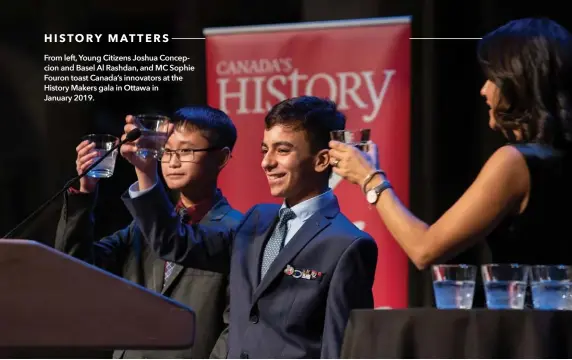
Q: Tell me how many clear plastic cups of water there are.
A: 6